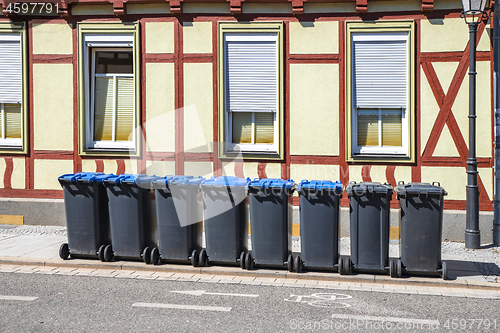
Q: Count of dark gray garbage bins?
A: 8